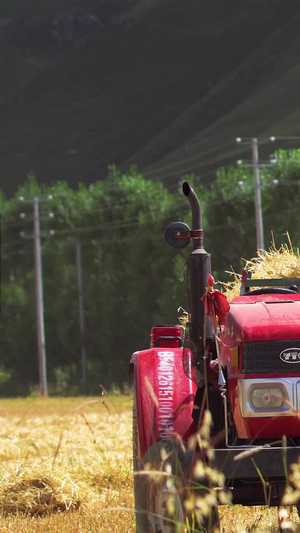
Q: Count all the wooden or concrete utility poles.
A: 3